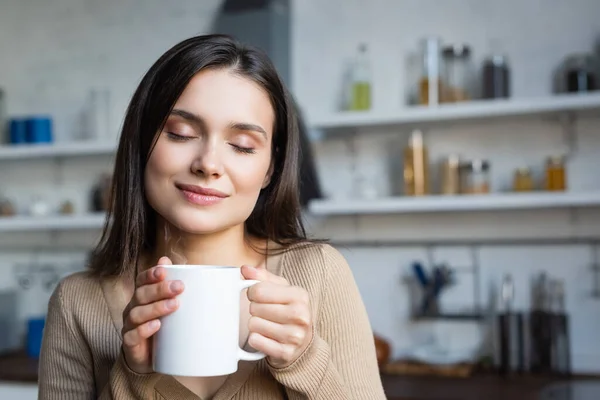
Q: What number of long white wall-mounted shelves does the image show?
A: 4